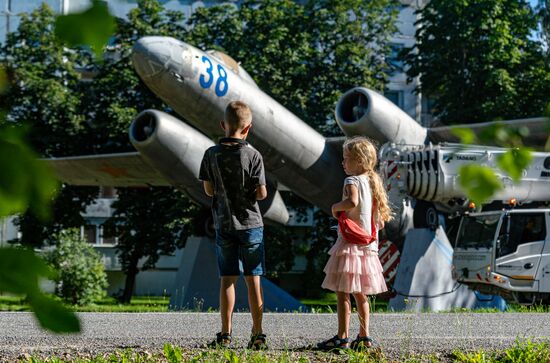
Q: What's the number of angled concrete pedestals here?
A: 2